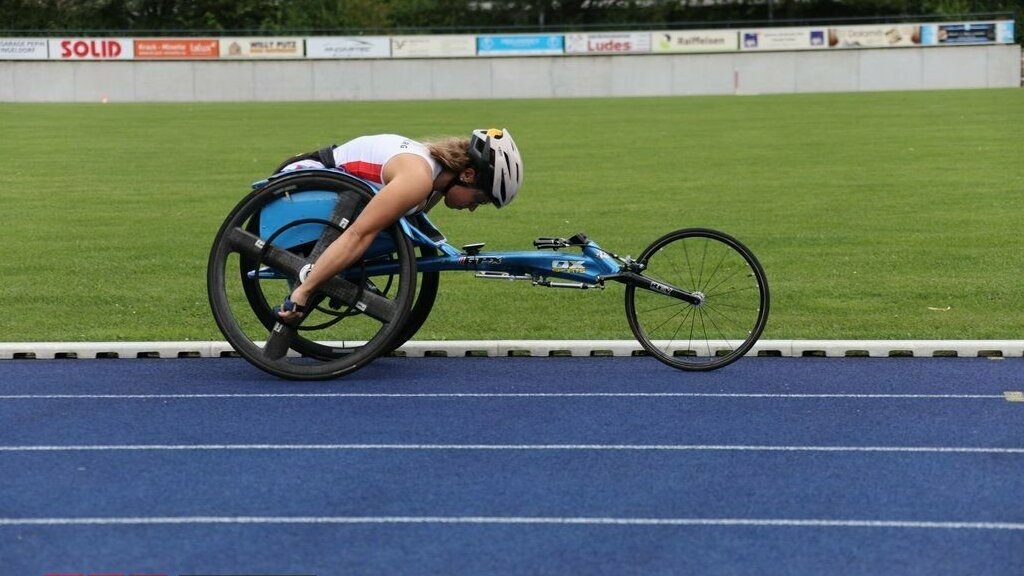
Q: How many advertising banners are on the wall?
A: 12